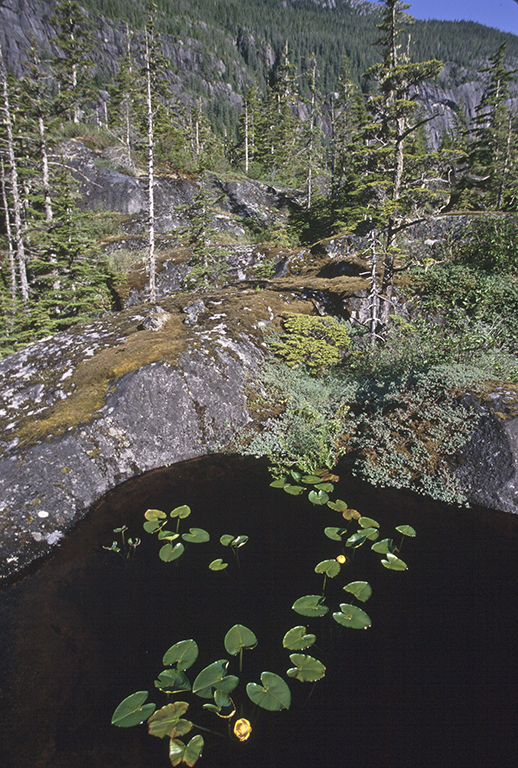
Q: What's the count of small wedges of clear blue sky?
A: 1